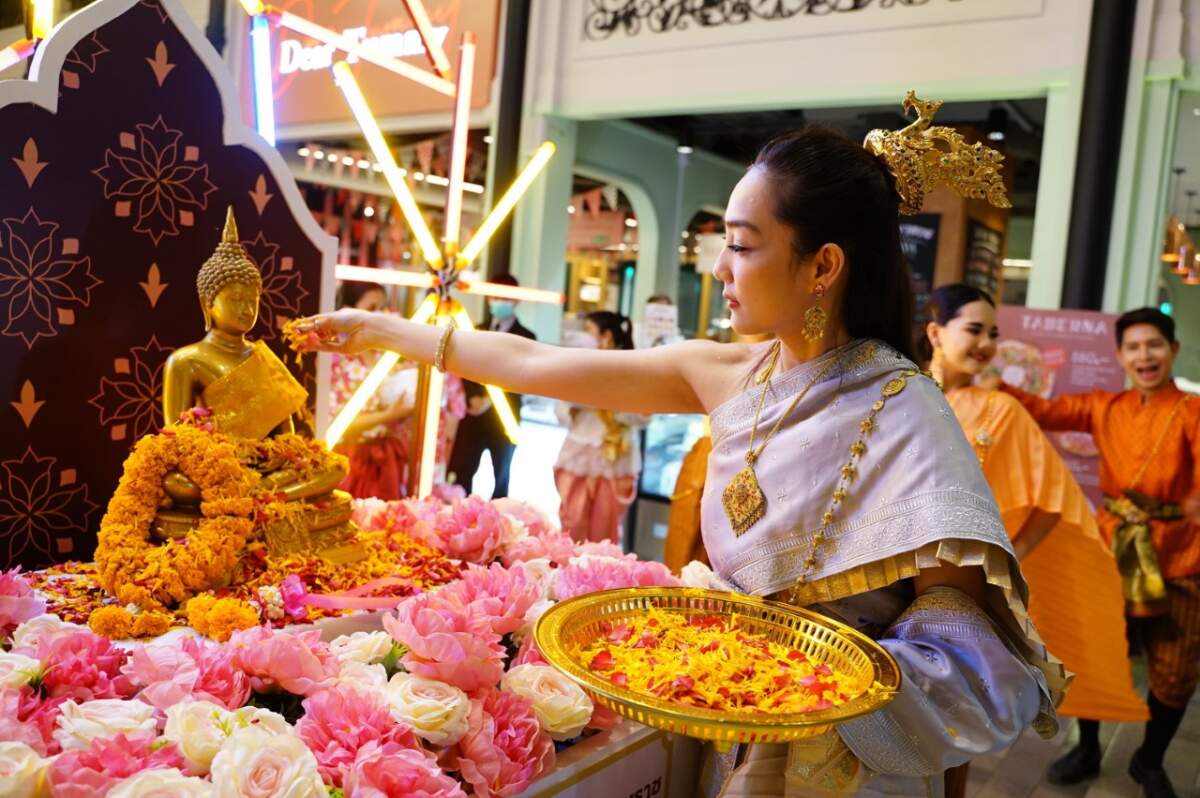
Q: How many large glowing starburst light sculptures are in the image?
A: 1